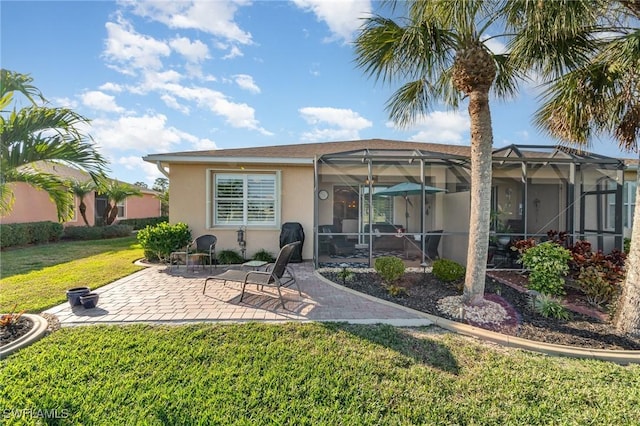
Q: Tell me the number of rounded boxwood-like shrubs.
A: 2